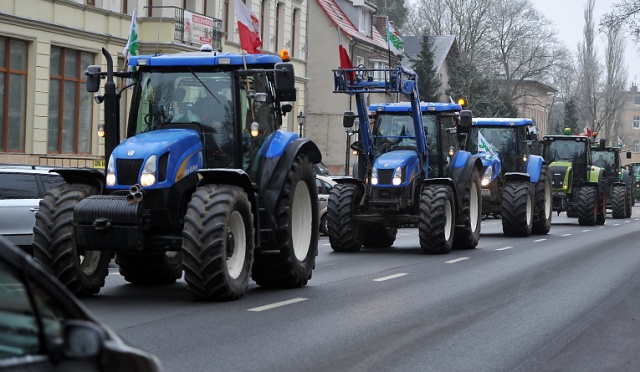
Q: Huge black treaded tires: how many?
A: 14